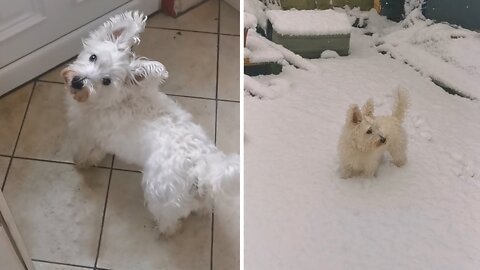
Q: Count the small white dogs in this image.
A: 2